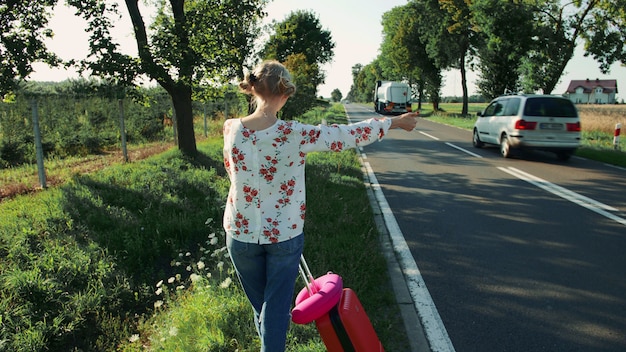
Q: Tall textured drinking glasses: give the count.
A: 0